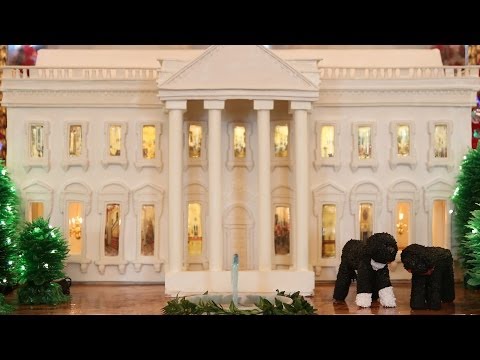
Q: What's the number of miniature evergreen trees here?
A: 4